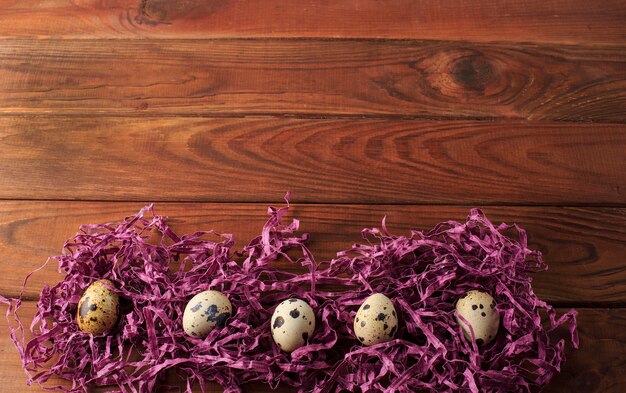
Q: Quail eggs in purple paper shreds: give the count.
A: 5